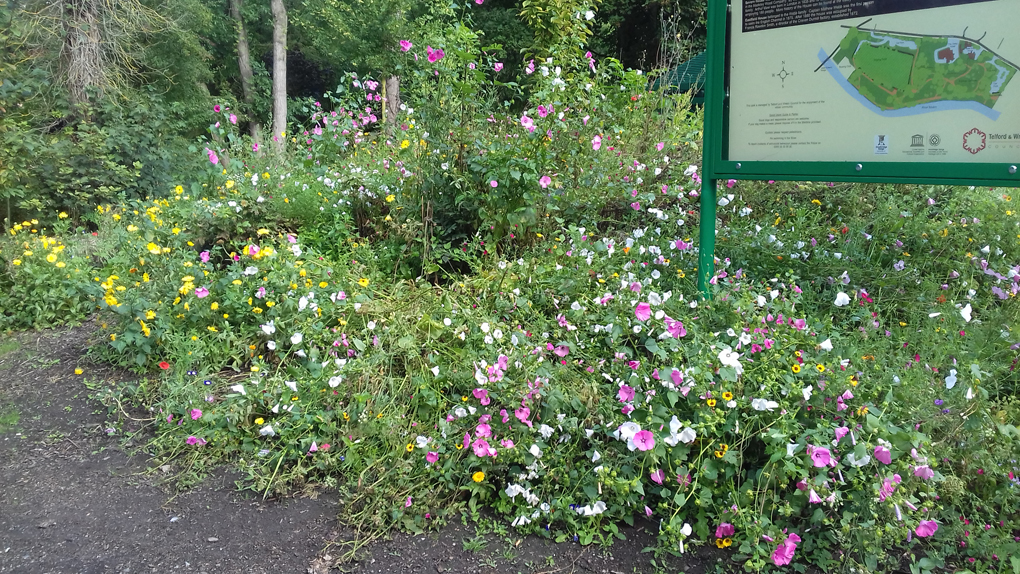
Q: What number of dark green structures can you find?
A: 2